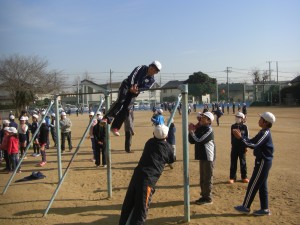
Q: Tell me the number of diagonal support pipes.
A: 3